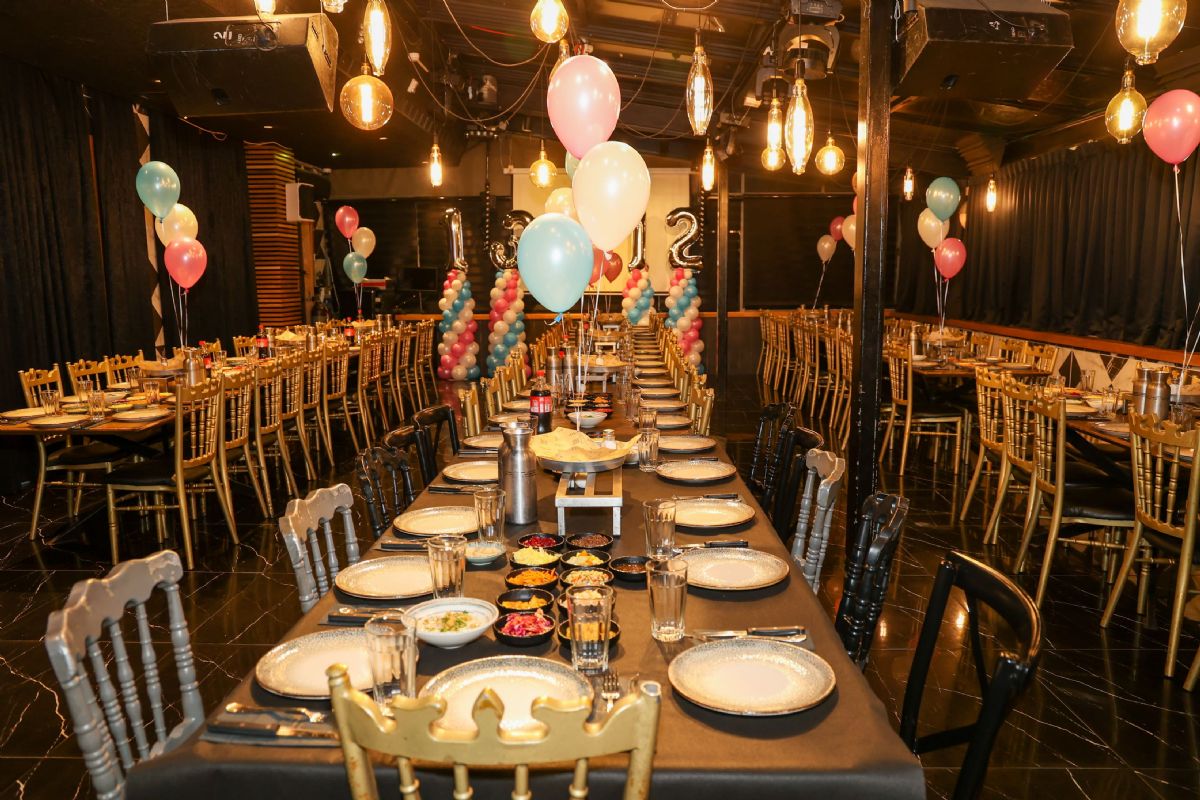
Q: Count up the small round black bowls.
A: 11